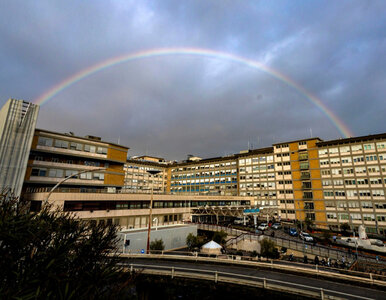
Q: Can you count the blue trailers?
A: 0